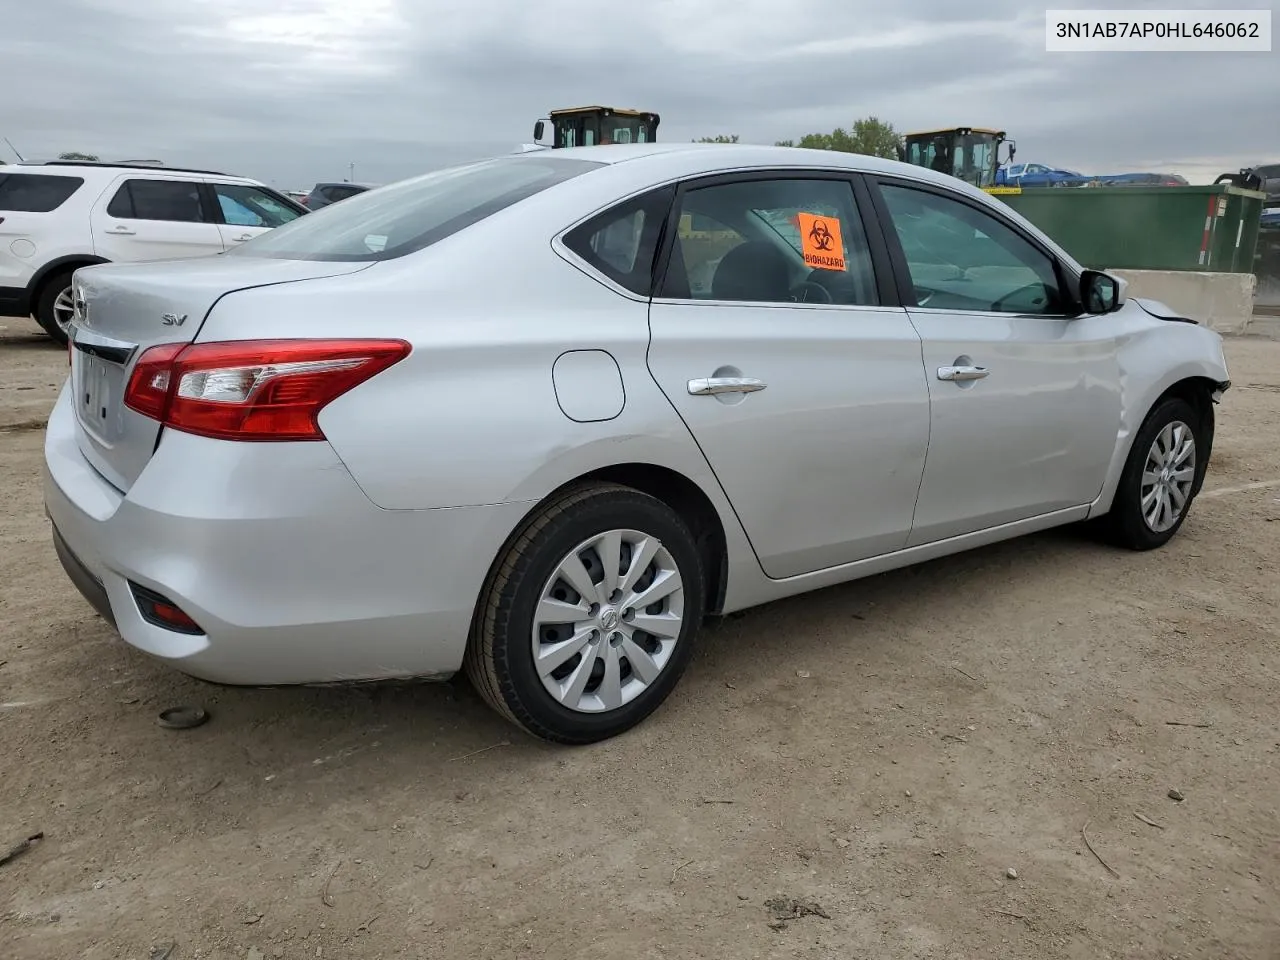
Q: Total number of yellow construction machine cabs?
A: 2